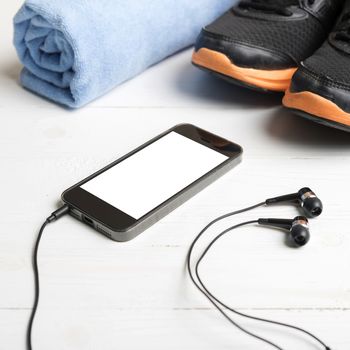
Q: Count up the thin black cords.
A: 3